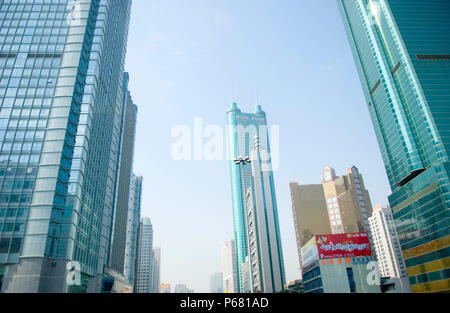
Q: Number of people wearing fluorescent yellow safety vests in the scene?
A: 0